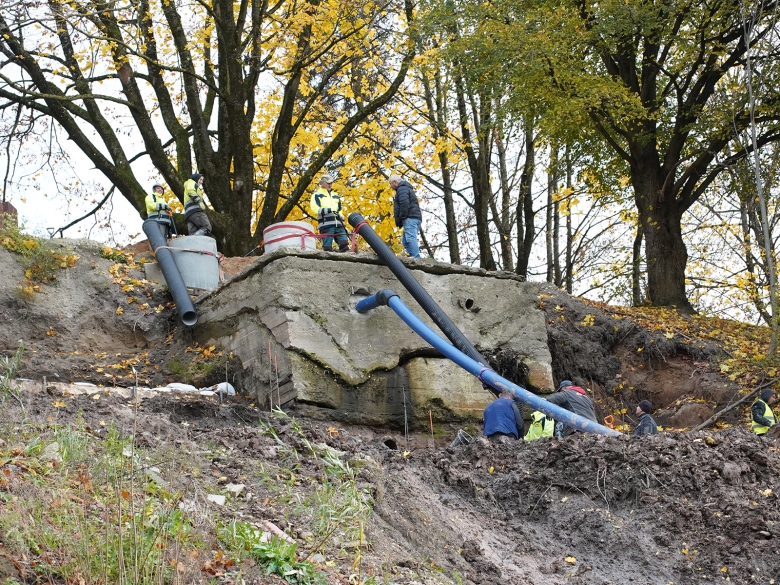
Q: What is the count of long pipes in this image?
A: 3